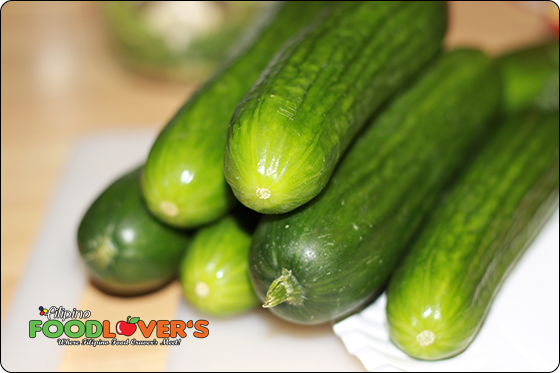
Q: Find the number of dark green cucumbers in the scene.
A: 2